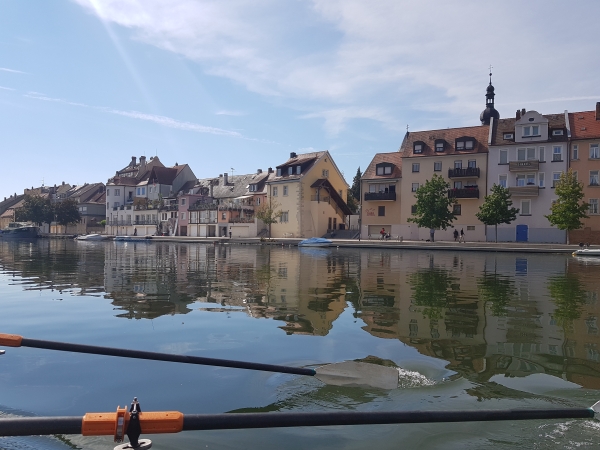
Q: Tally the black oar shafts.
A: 2